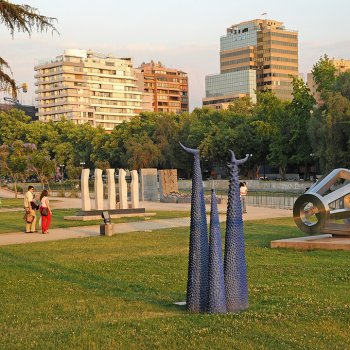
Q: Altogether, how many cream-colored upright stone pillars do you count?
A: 5